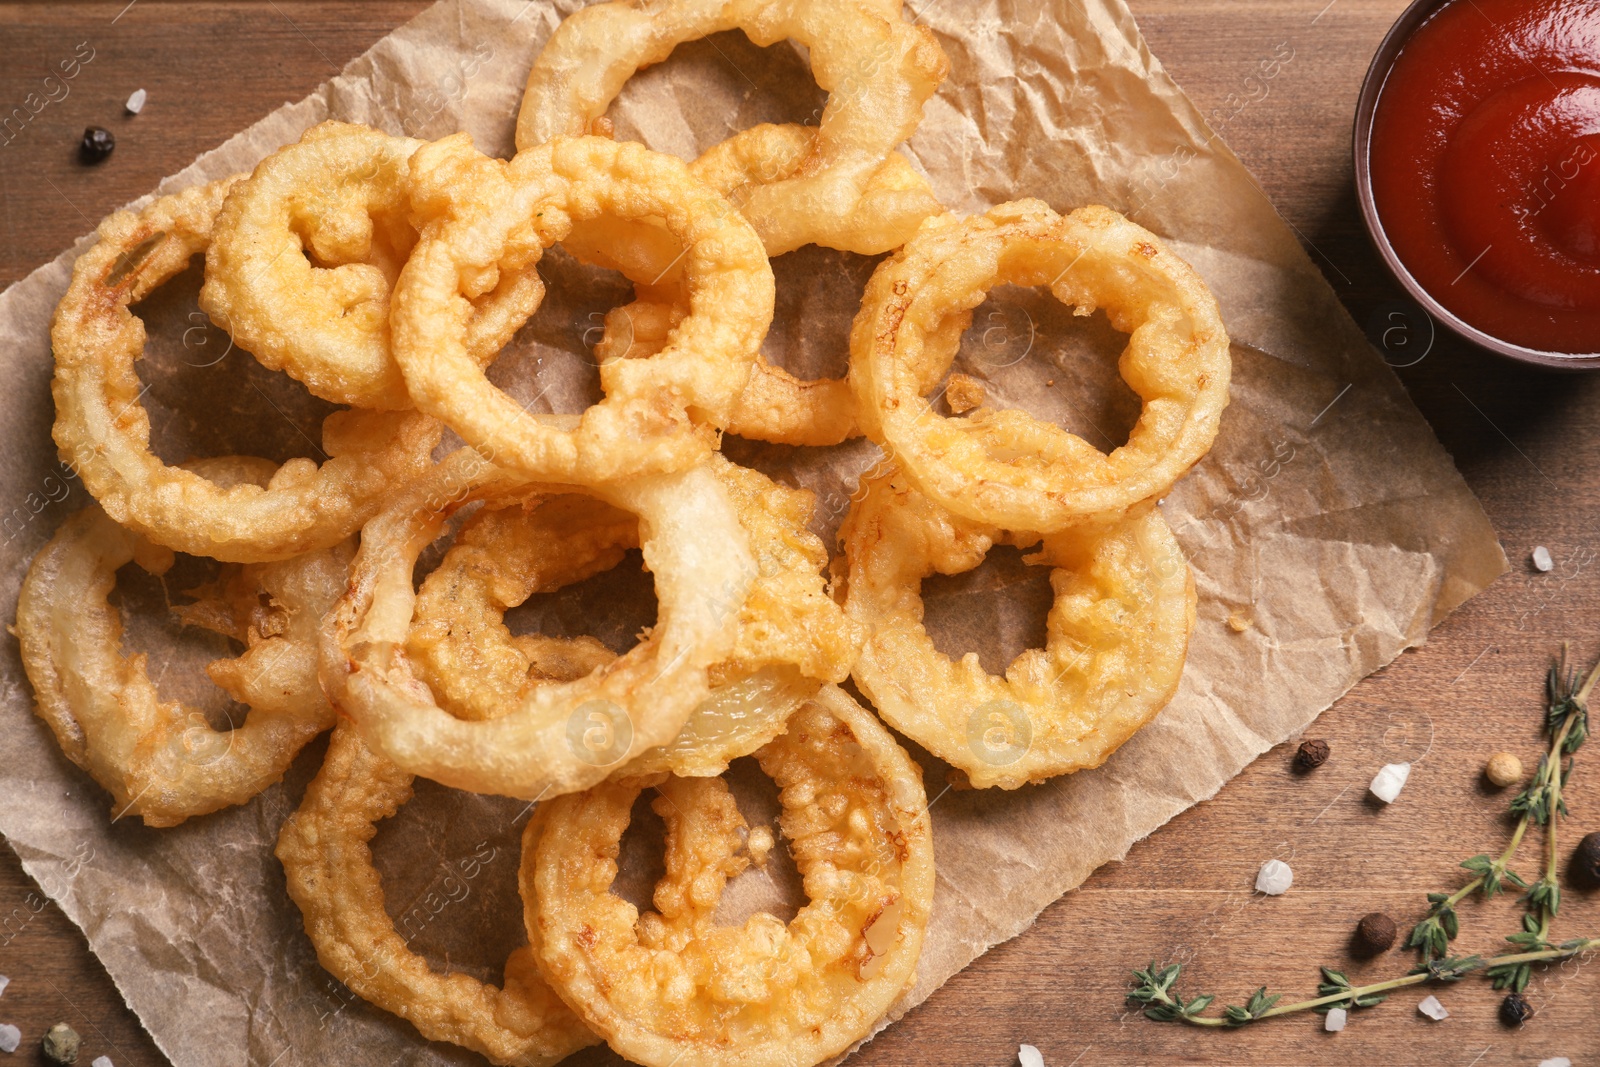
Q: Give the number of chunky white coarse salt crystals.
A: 11